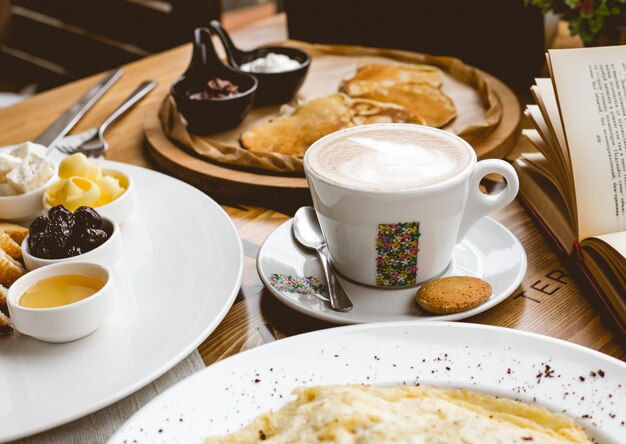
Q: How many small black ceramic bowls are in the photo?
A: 2